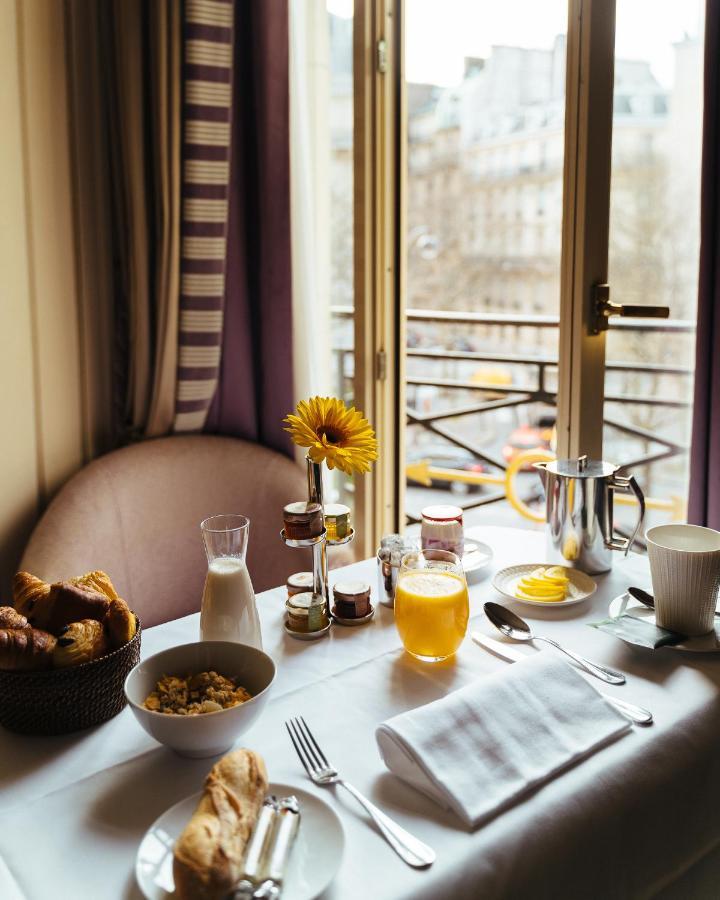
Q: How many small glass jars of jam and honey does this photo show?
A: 5